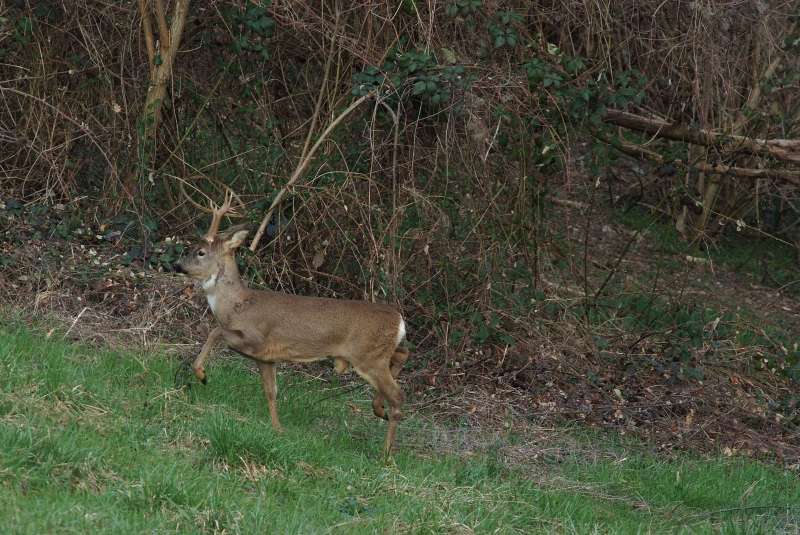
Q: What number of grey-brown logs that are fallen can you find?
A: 2